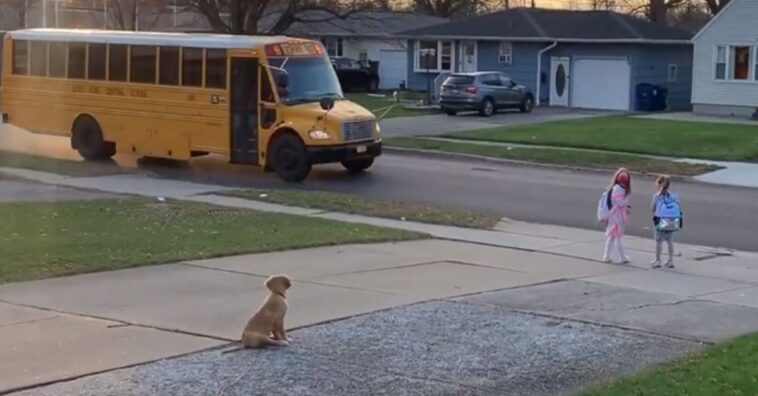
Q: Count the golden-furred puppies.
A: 1